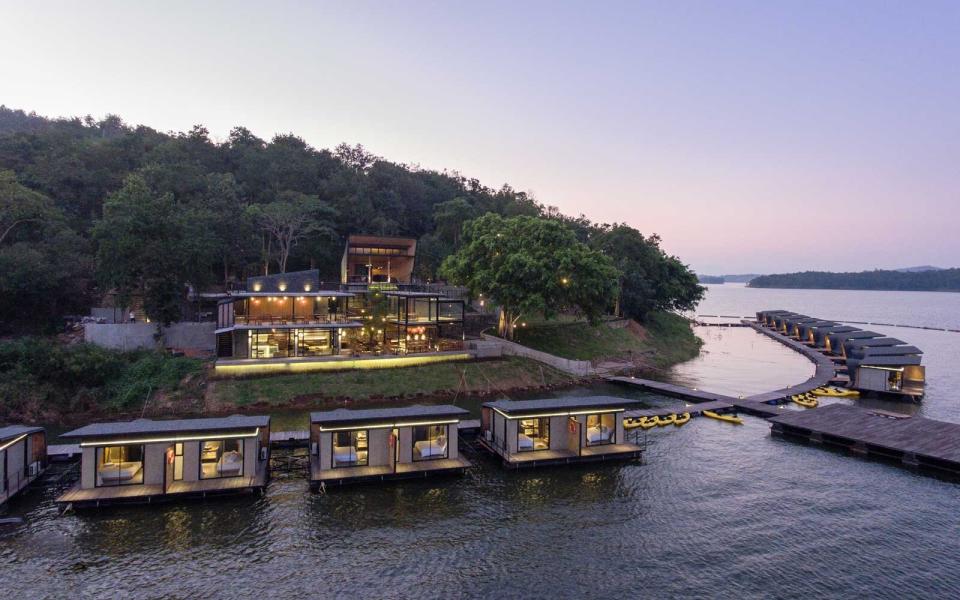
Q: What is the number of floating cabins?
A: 14